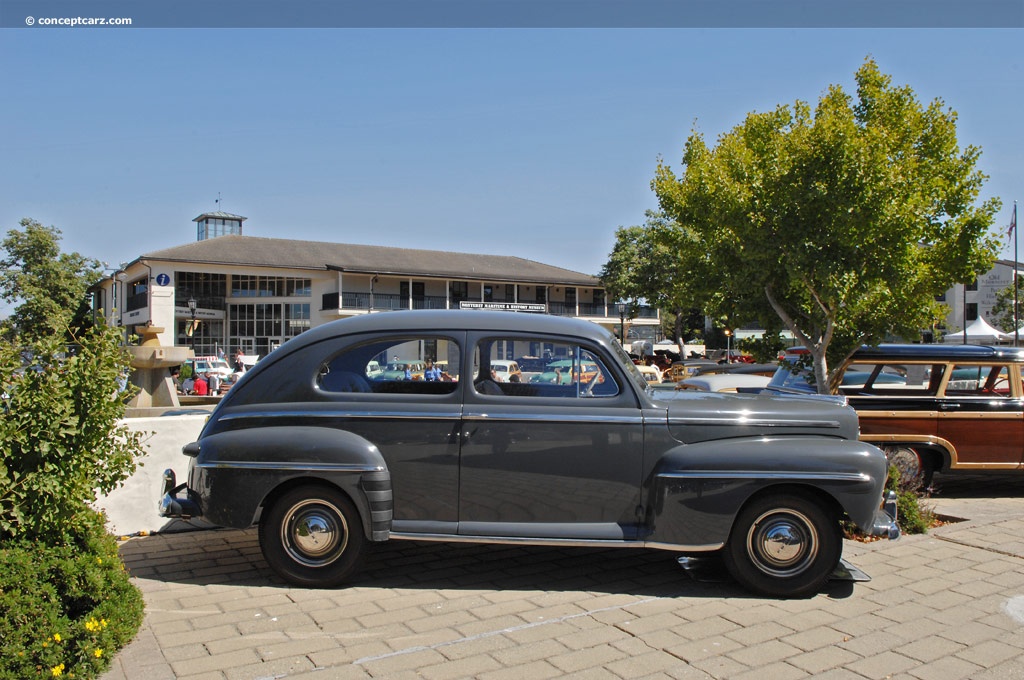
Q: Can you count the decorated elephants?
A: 0